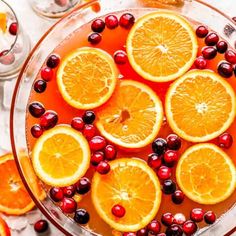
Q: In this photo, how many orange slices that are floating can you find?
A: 7